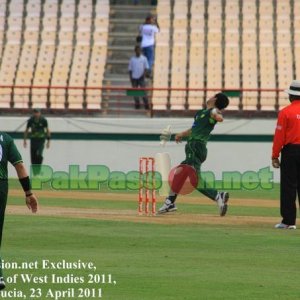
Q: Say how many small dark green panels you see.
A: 2